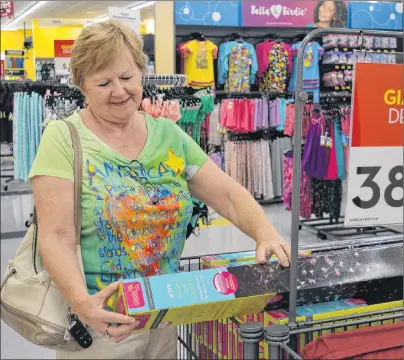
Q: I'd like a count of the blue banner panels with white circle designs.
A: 2